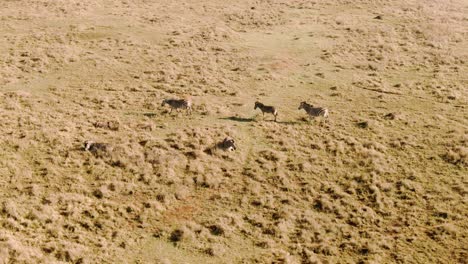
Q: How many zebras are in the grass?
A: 5